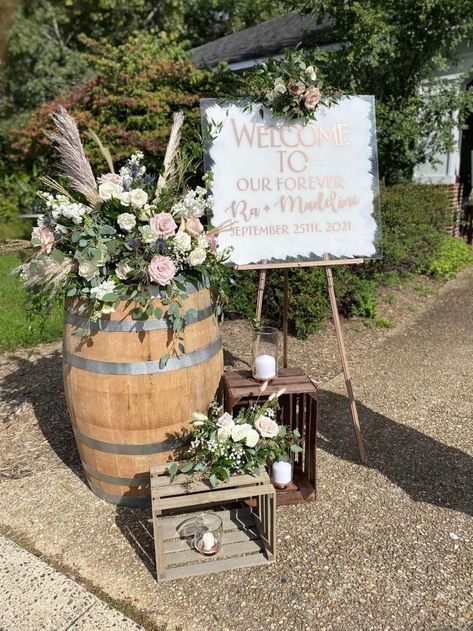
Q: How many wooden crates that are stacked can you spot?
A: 2